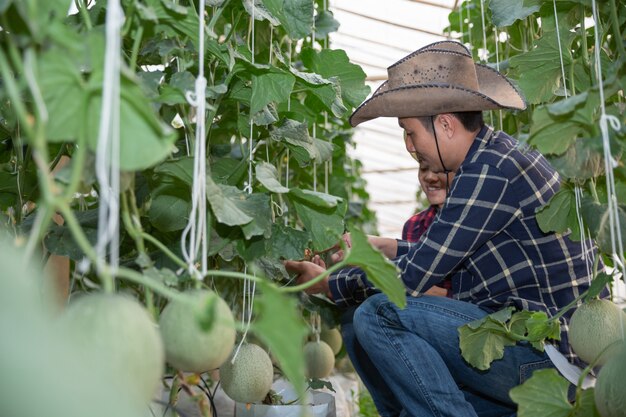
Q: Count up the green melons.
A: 7